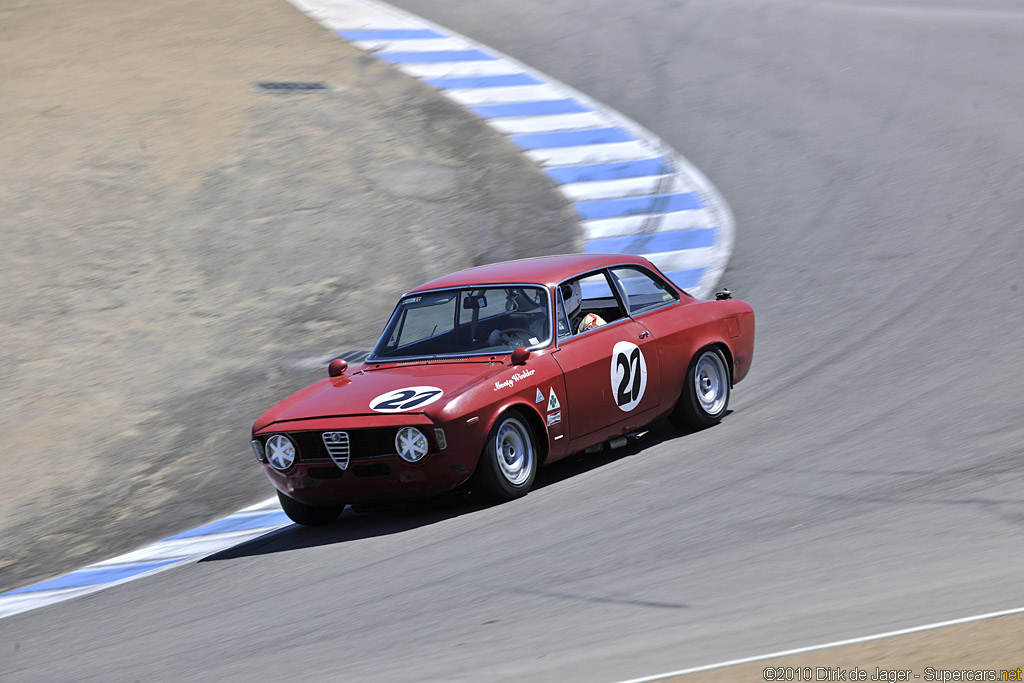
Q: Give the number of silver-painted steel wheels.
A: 2